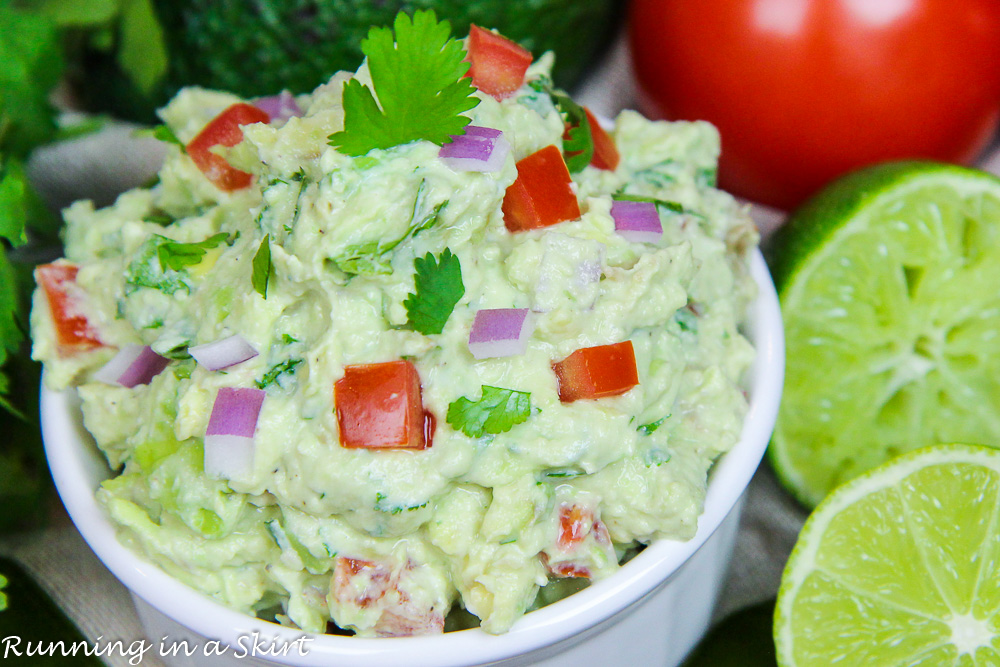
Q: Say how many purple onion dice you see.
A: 7